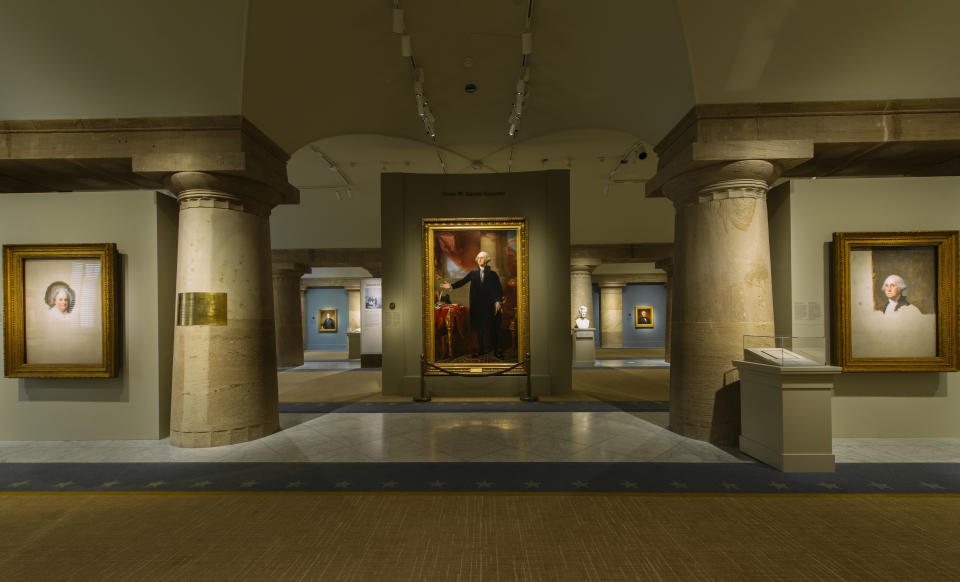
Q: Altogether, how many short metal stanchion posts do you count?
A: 2